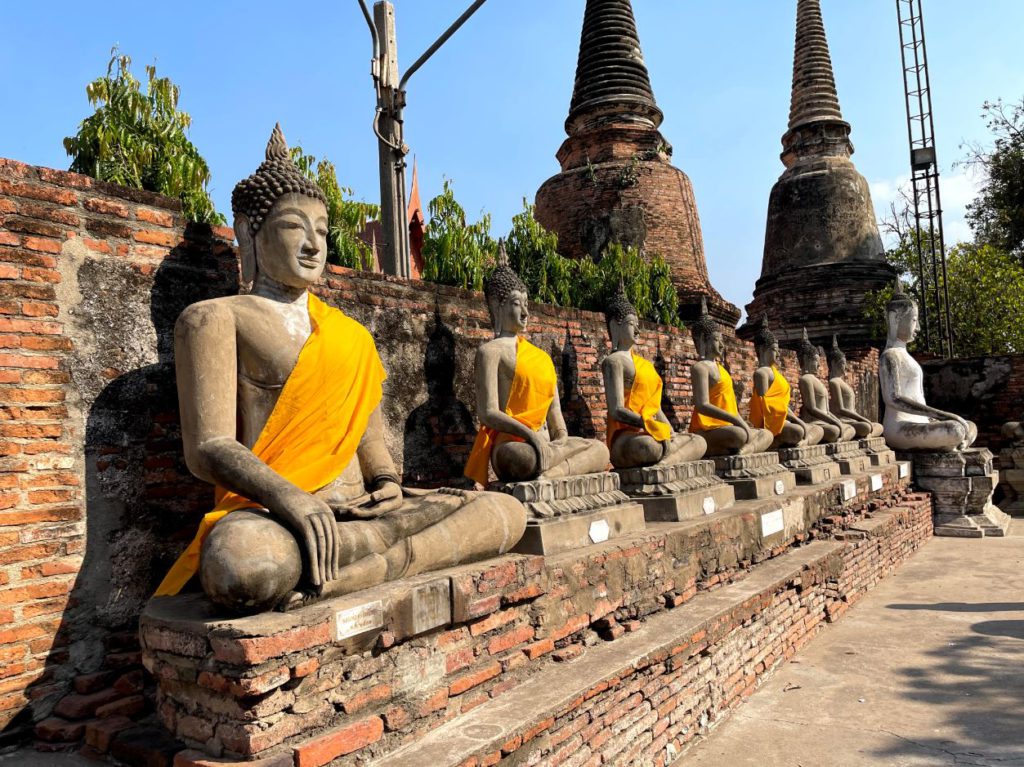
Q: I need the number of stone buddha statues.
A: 8